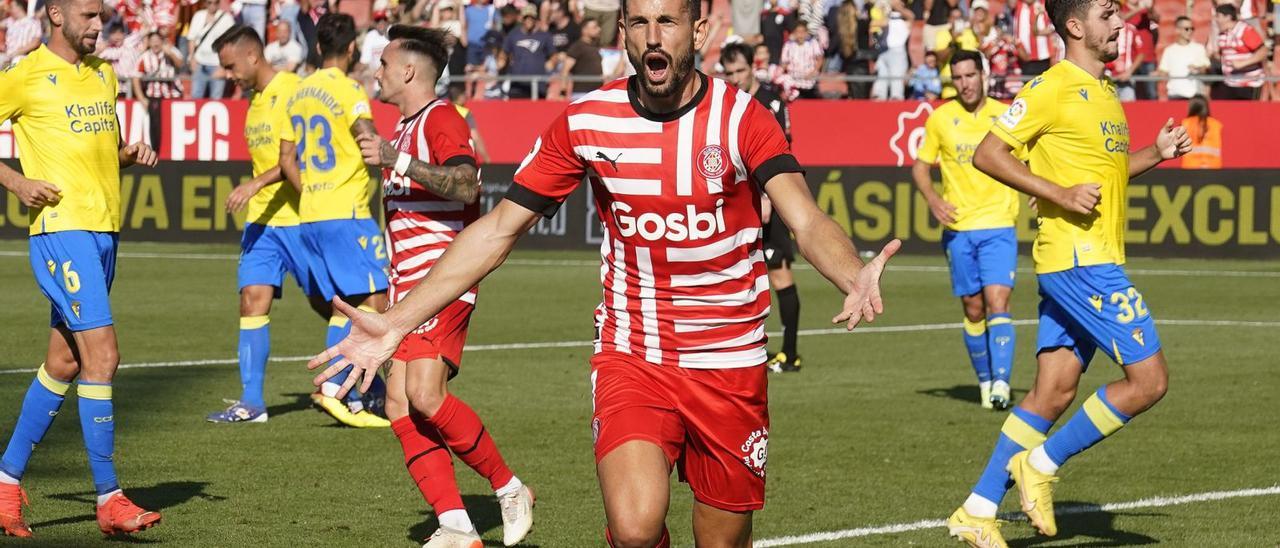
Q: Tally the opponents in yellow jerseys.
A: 5